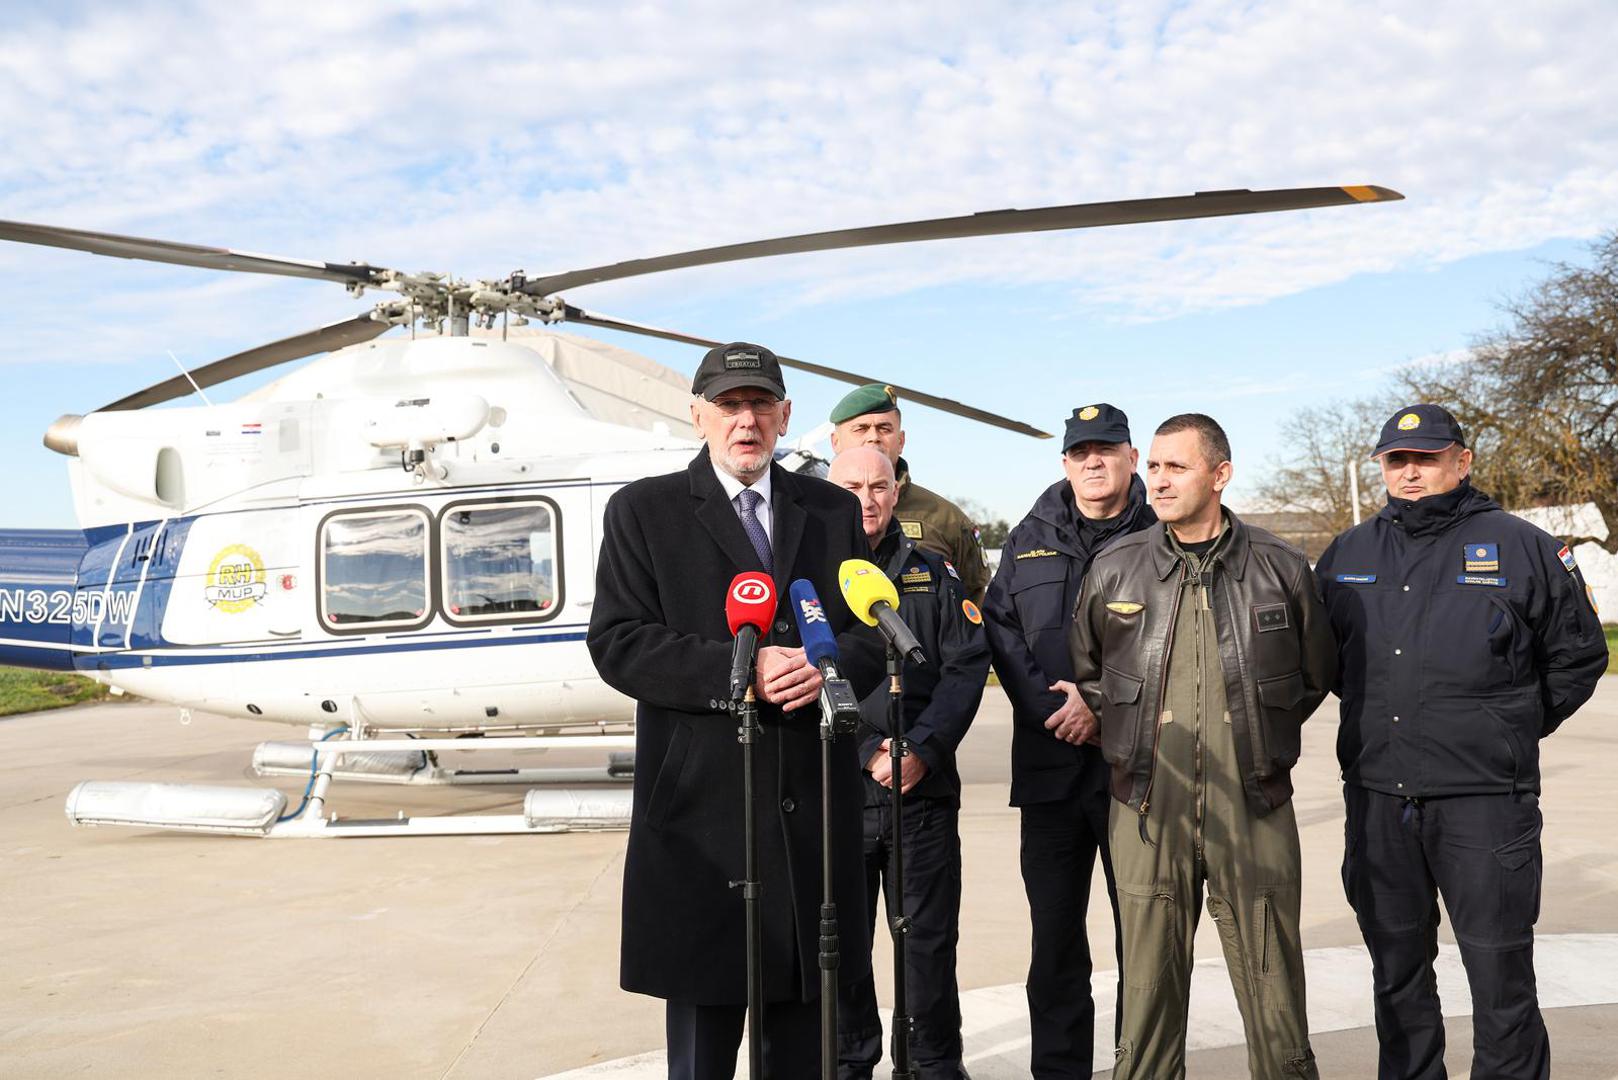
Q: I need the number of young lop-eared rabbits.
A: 0